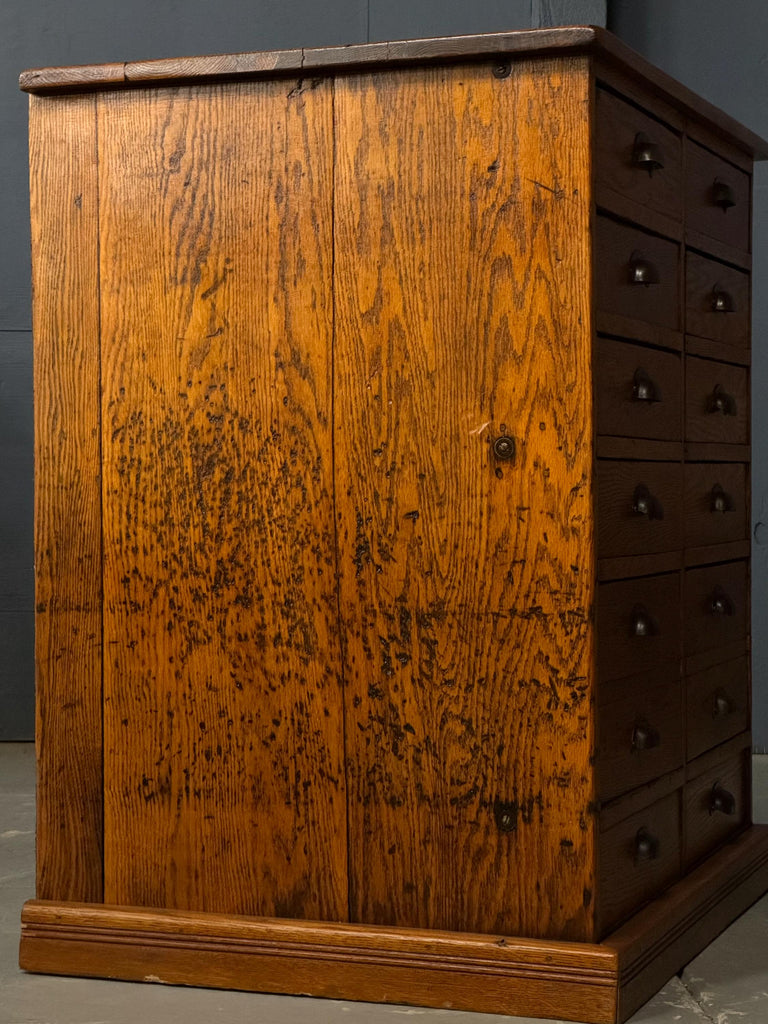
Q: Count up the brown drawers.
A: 14